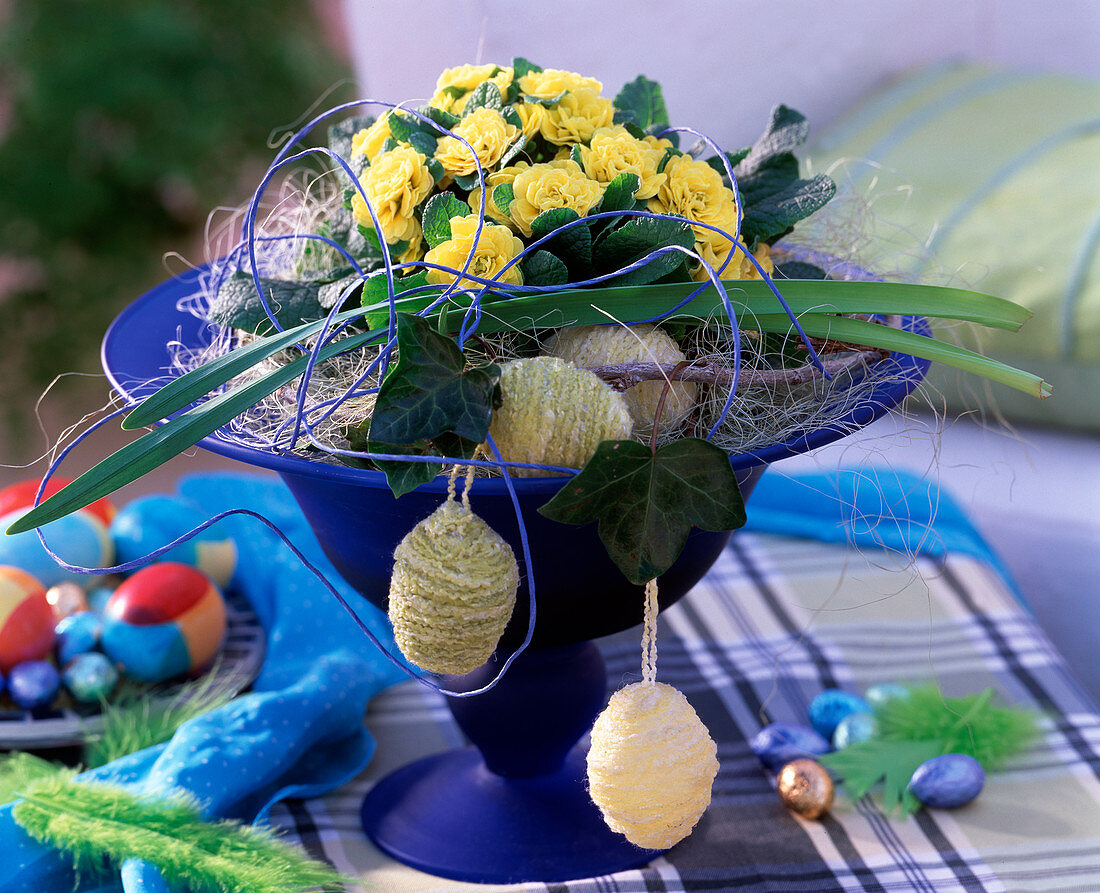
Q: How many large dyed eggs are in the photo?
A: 5